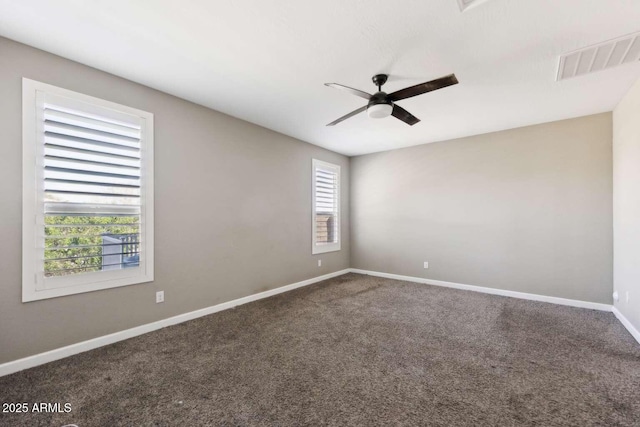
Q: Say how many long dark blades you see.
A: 4